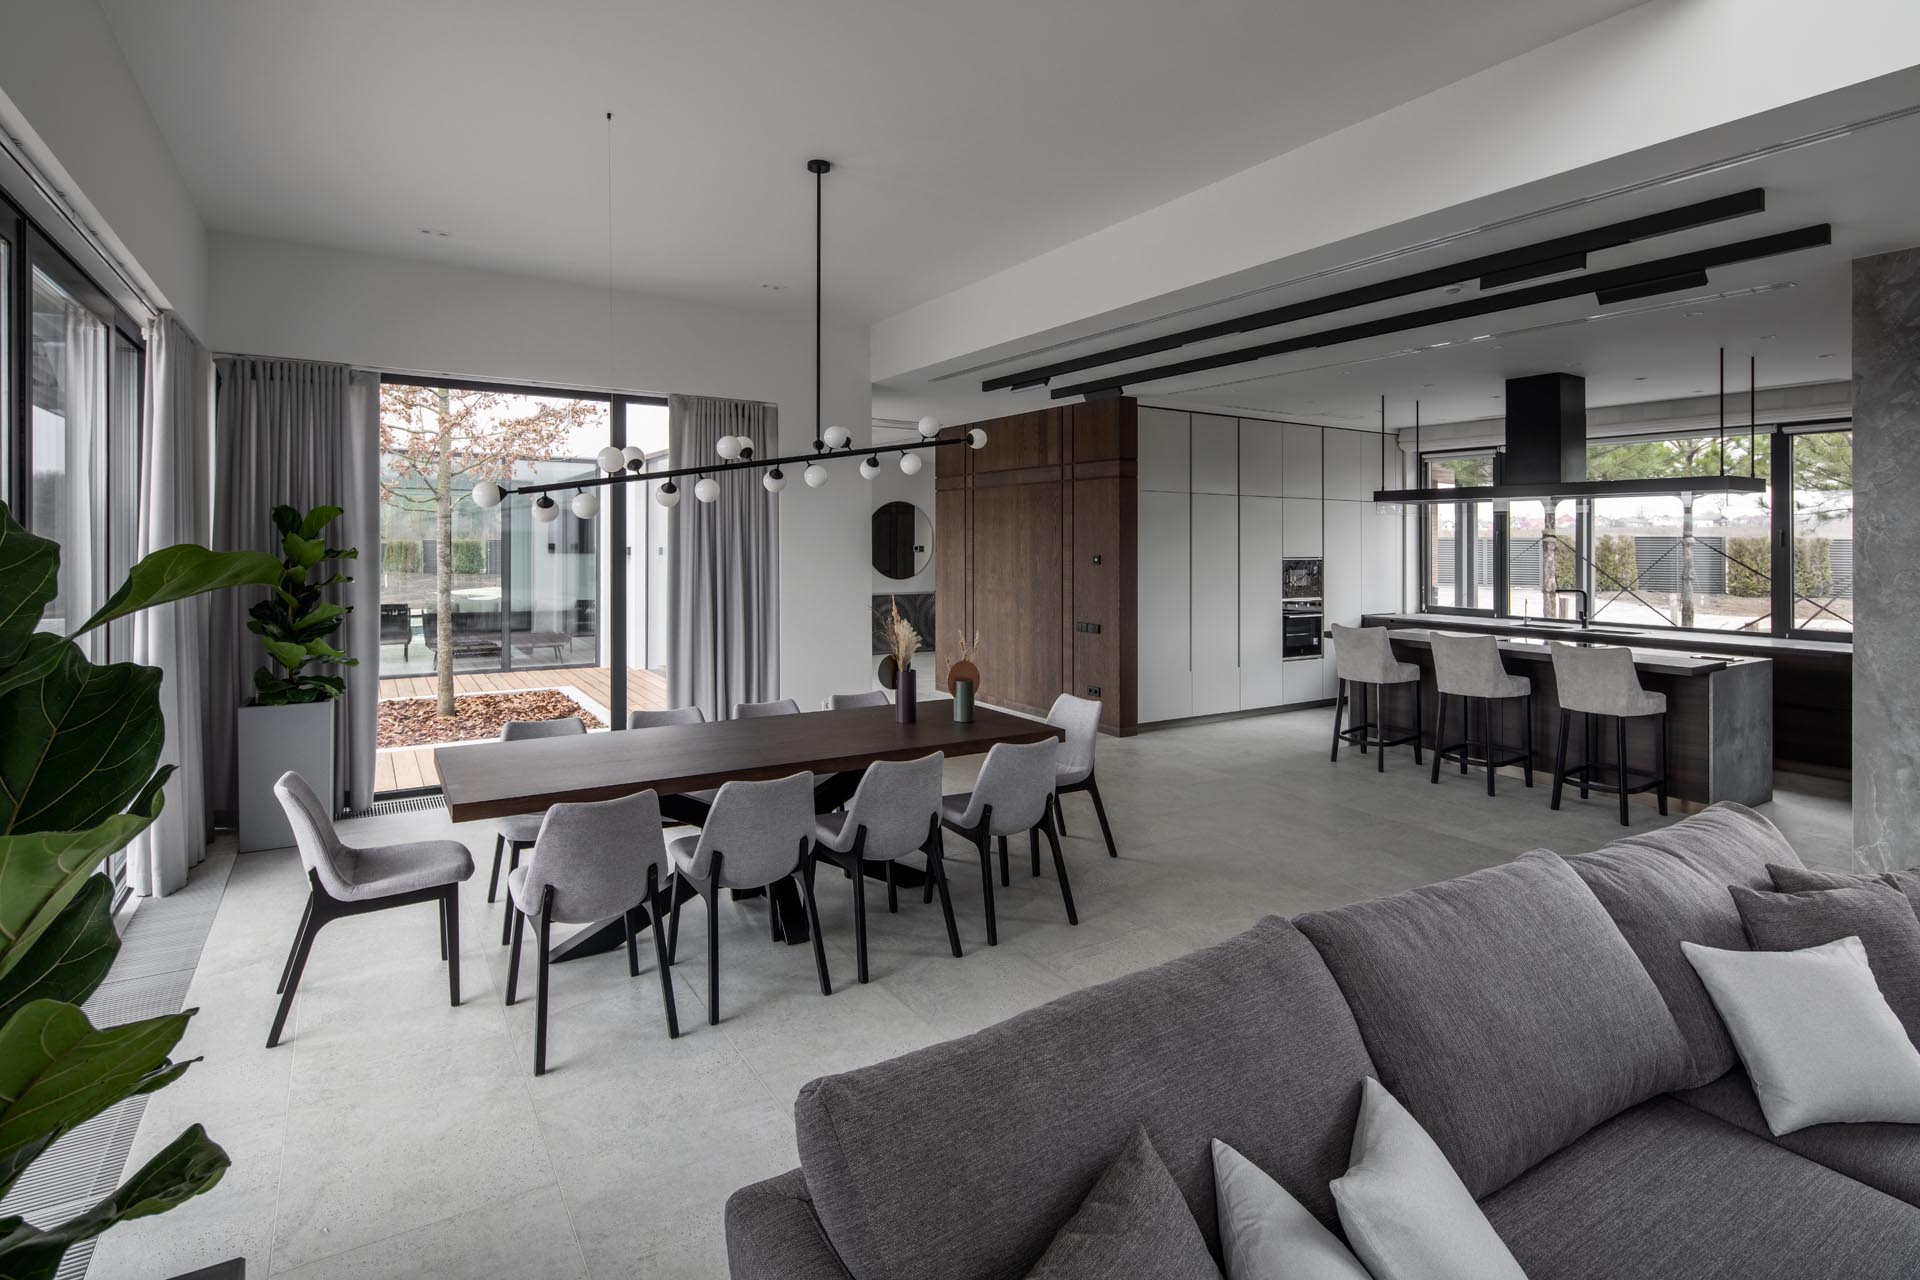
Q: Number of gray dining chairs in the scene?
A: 10